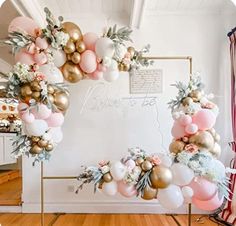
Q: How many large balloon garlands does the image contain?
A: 2